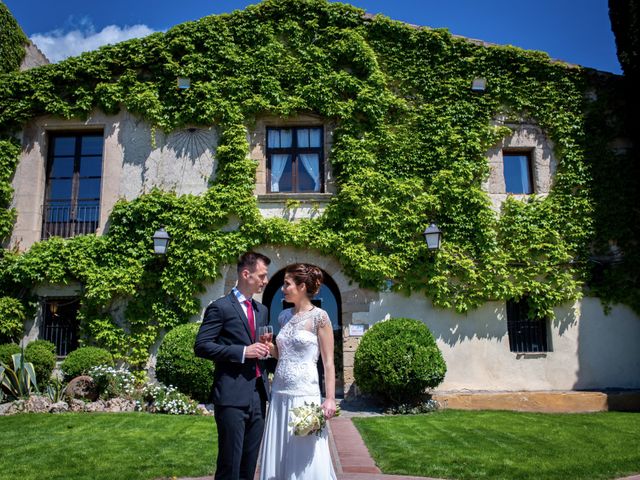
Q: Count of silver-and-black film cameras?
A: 0